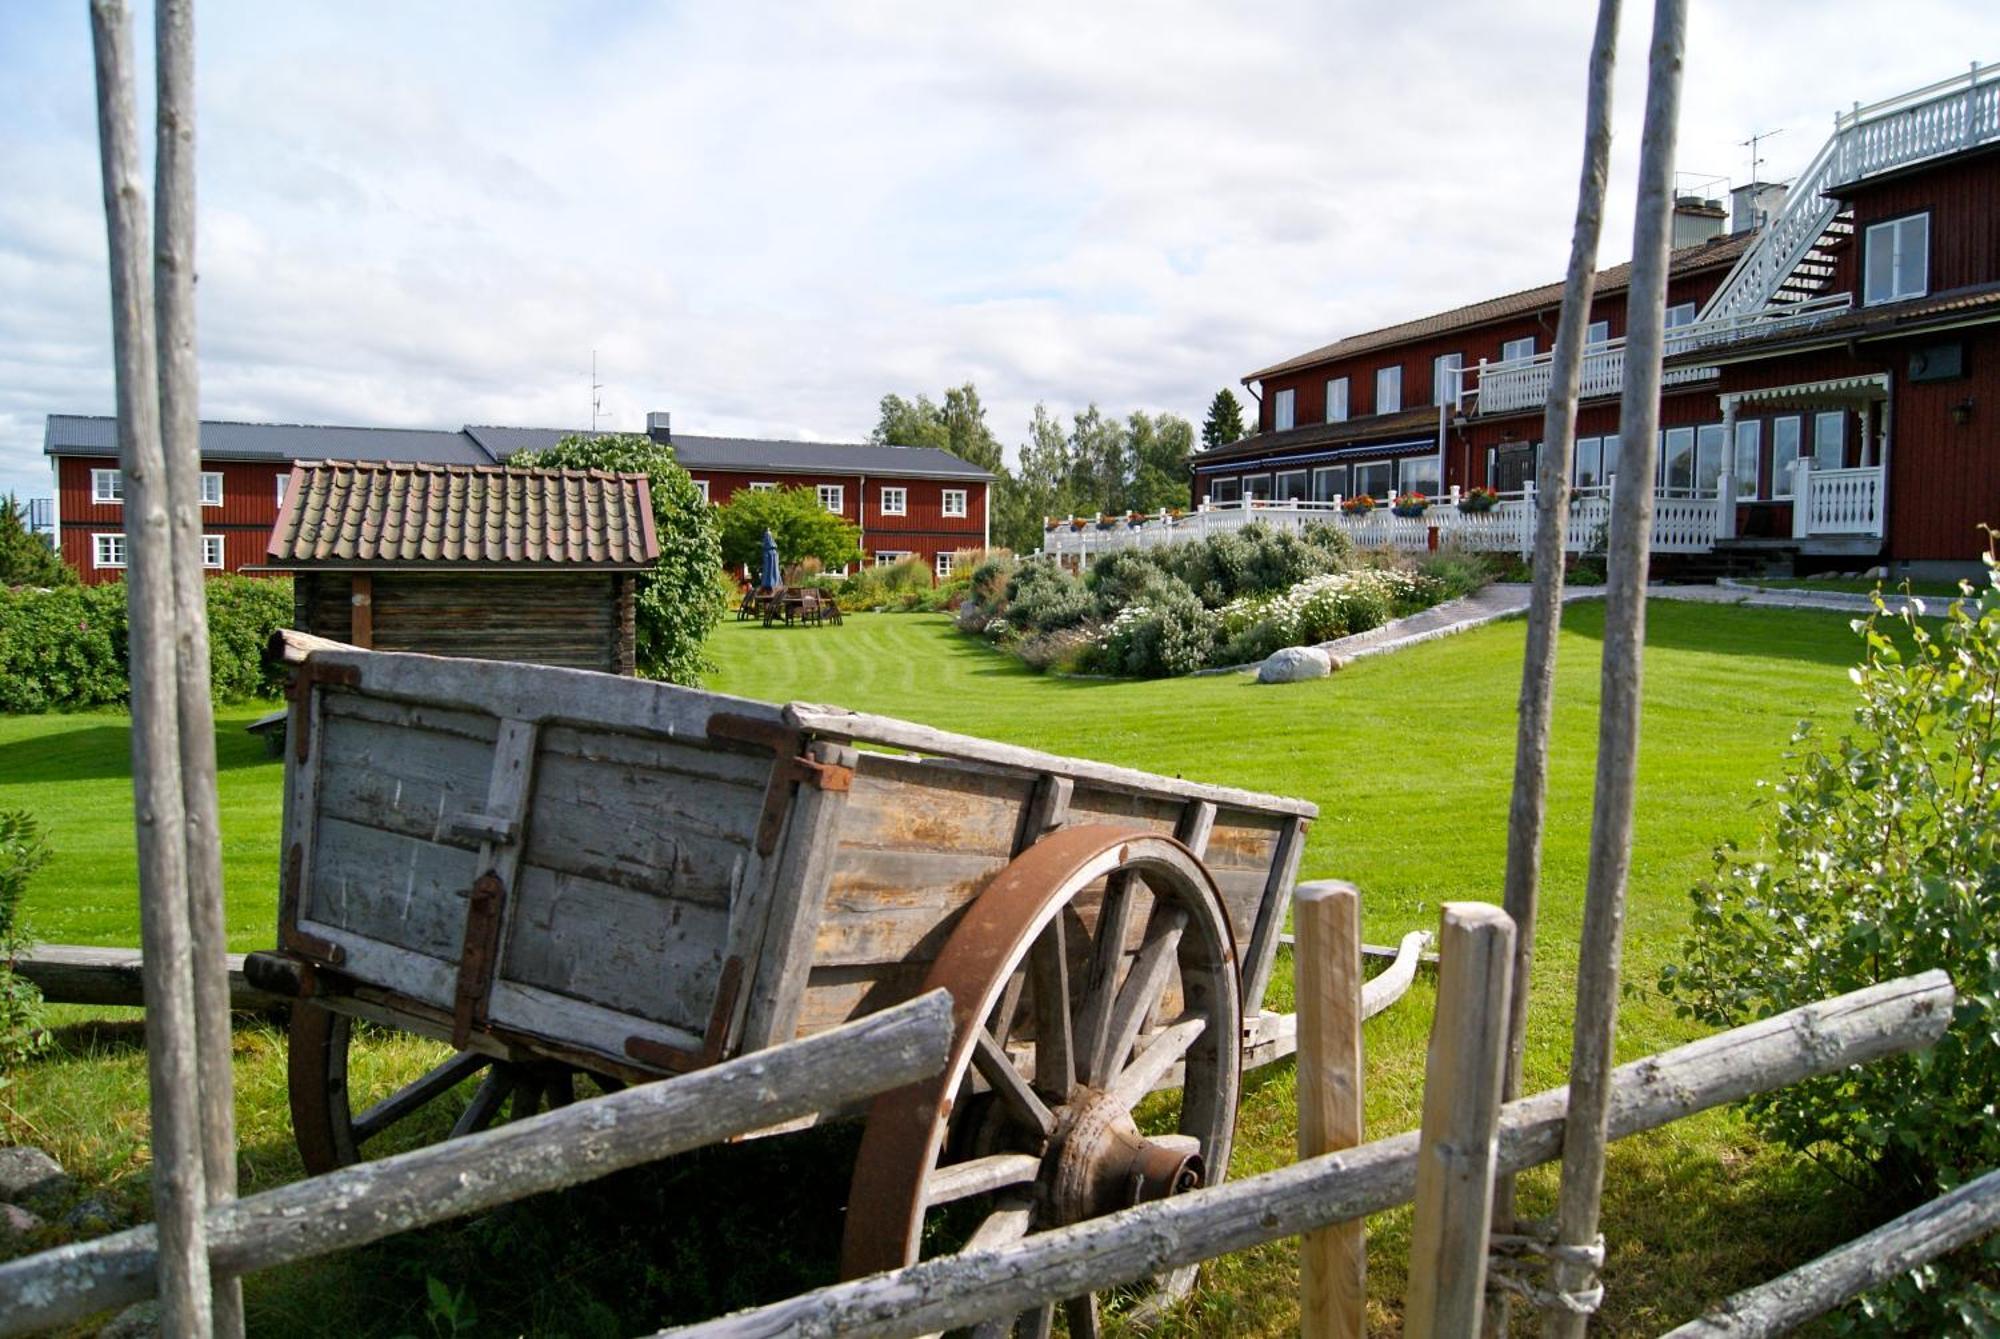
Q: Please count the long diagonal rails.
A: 3